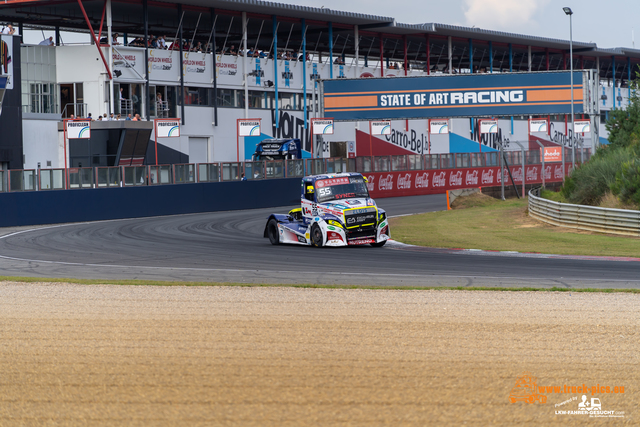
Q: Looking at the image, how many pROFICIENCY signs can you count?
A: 9